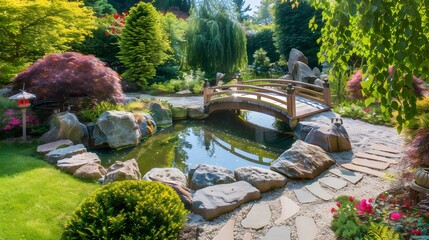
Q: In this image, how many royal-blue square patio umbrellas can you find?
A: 0